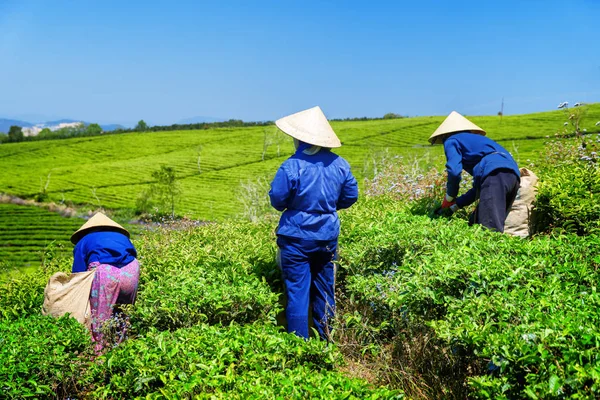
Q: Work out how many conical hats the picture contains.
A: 3